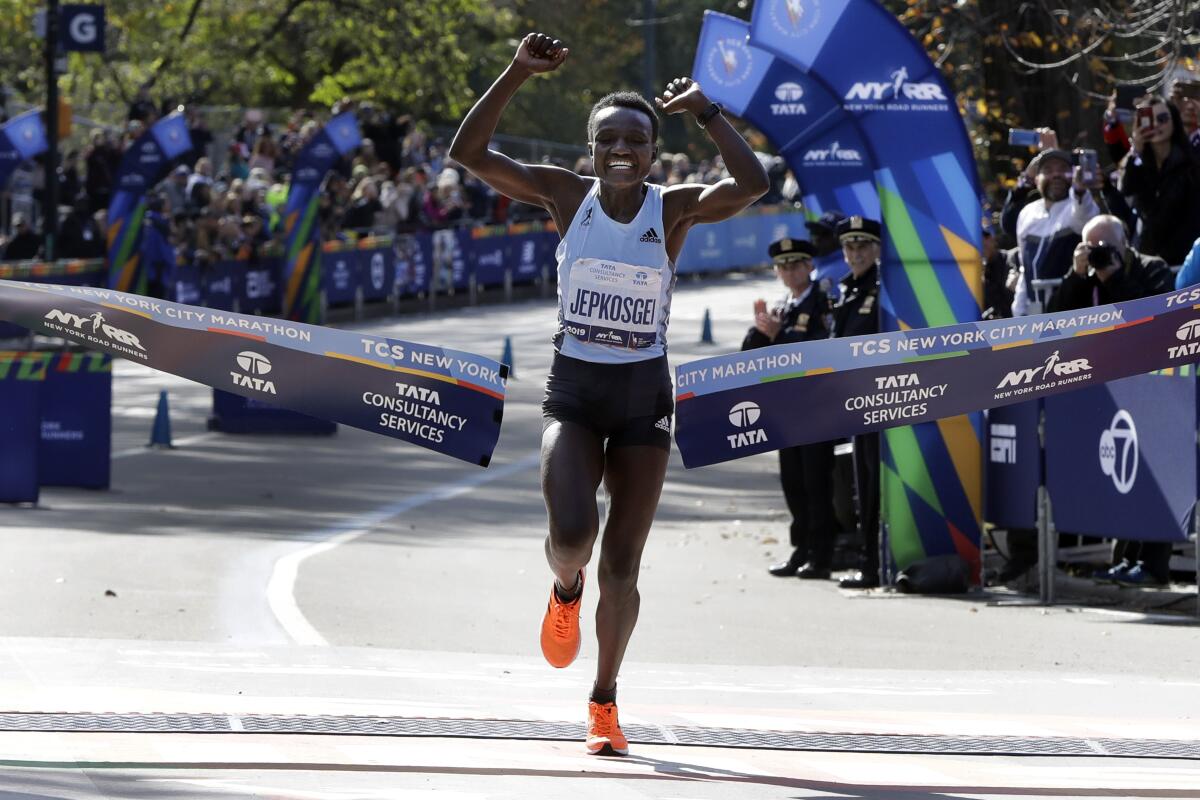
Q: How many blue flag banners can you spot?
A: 5